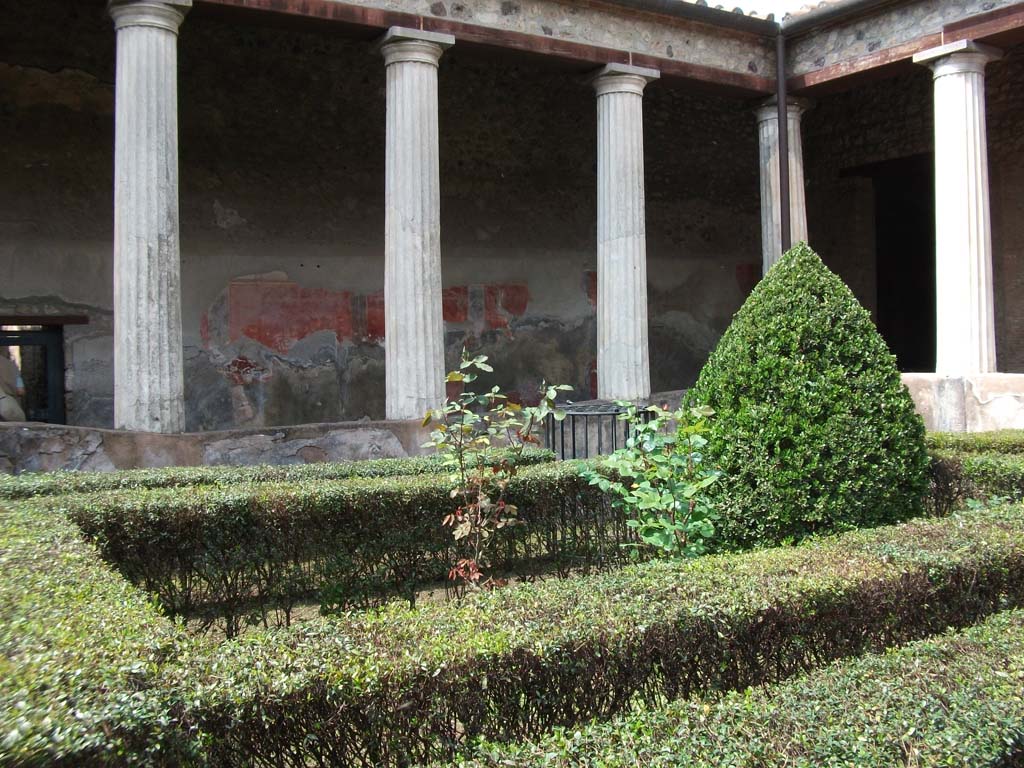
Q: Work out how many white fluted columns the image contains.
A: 5